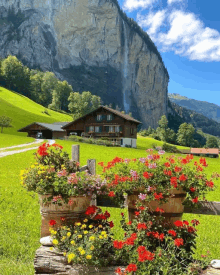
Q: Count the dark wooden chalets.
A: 1